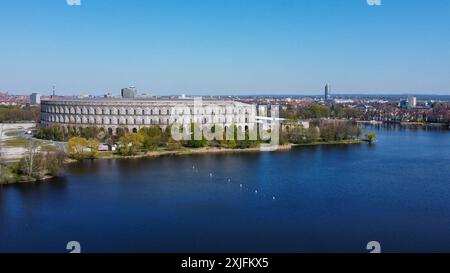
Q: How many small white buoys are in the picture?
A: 6